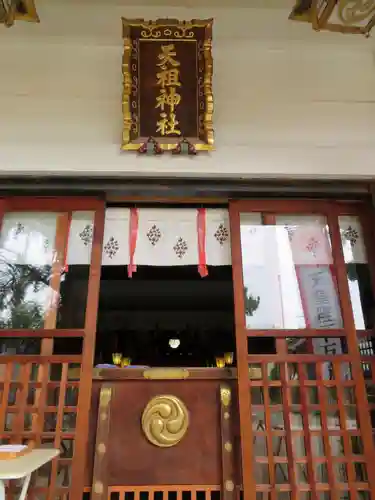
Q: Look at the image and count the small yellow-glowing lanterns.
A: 4